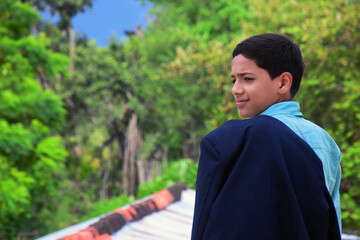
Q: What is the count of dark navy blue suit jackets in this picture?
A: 1